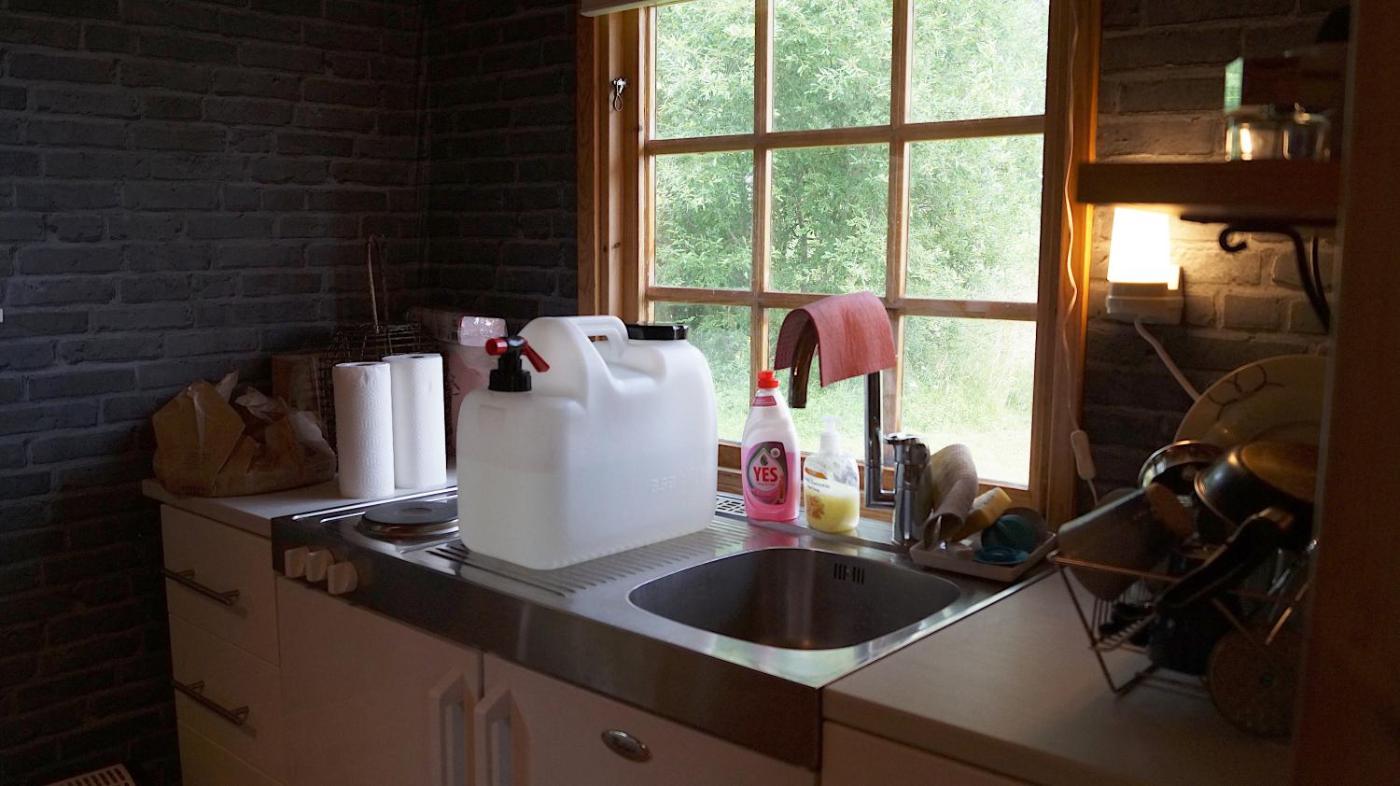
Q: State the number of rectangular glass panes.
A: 9